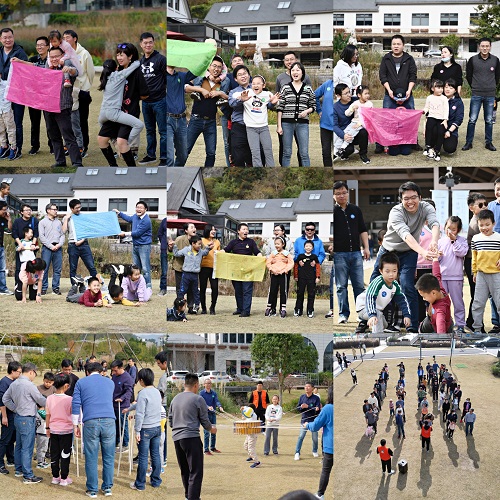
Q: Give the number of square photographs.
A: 9